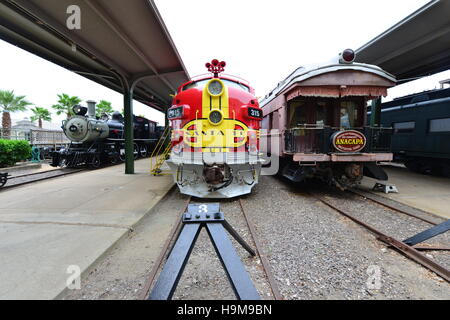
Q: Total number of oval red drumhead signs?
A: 1